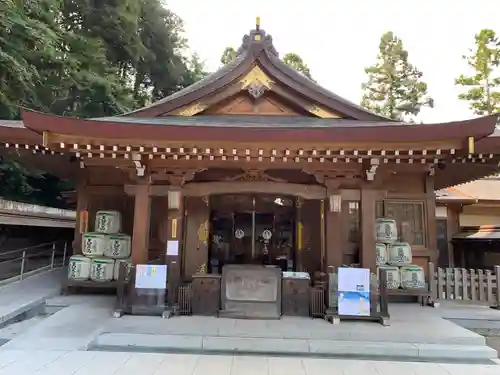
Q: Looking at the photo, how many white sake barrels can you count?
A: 11